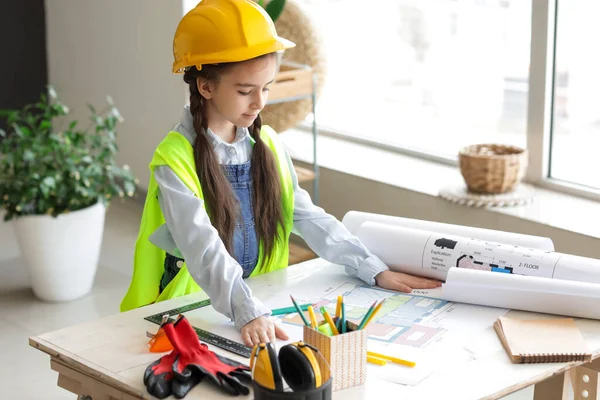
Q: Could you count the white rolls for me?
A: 3